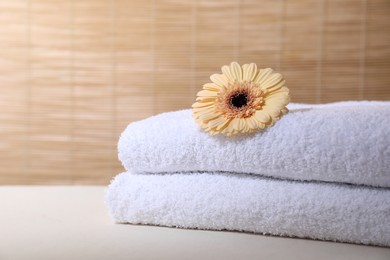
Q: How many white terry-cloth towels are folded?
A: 2